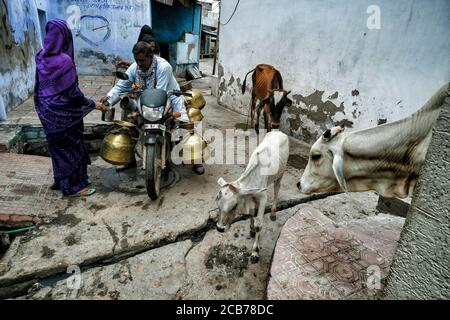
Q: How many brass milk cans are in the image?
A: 4